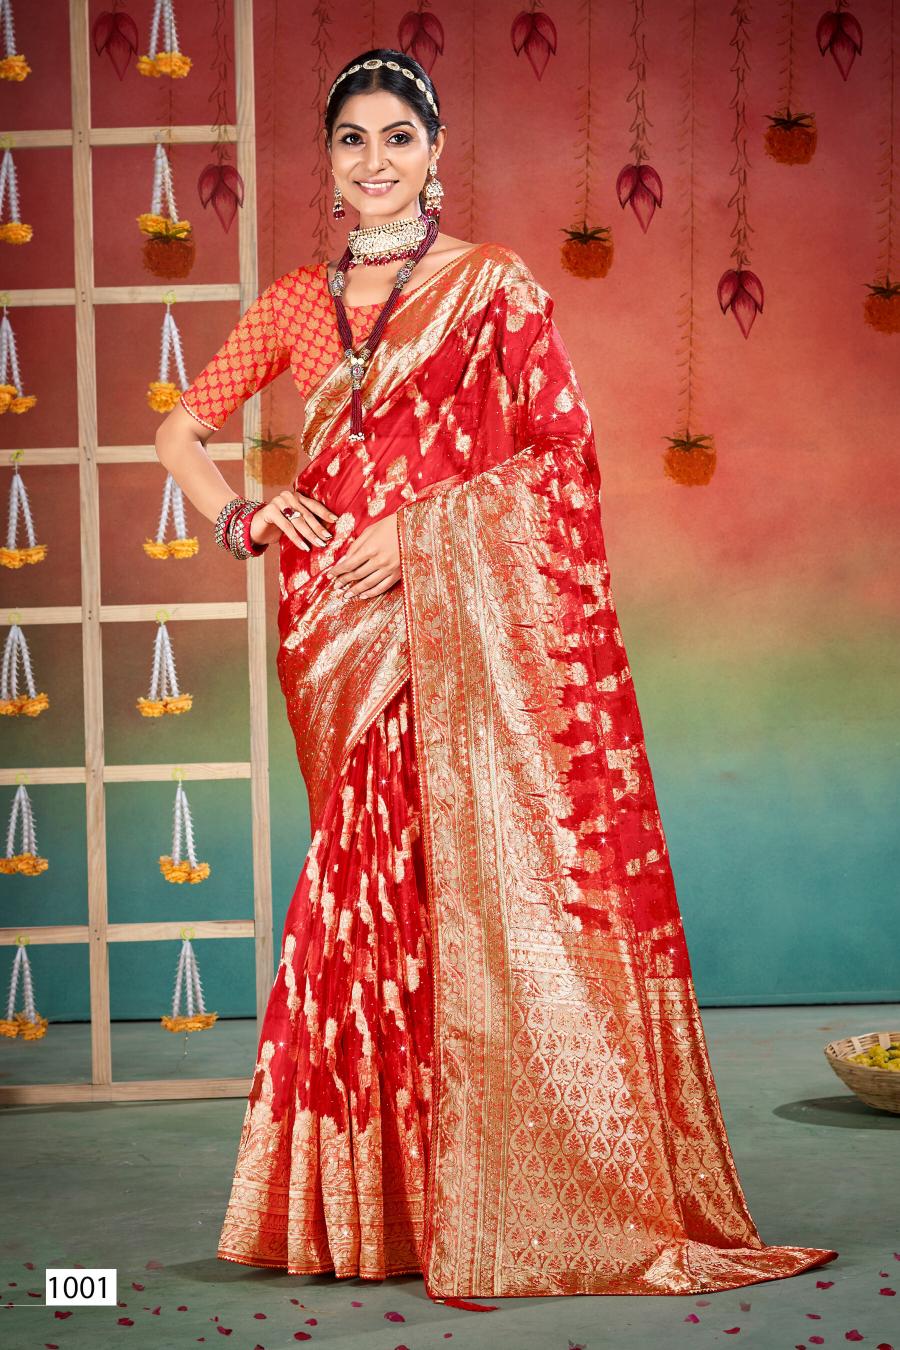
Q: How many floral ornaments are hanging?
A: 14